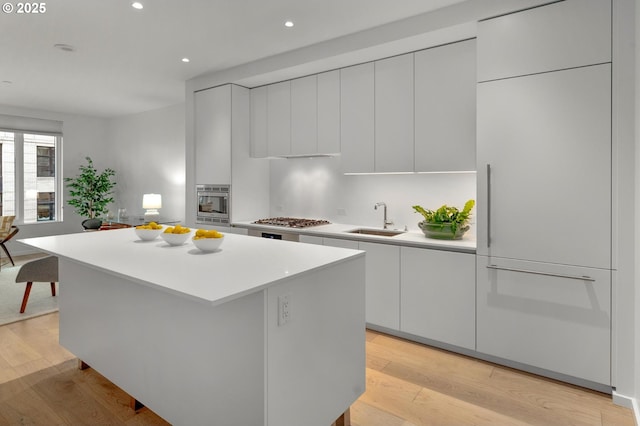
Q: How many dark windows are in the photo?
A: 2